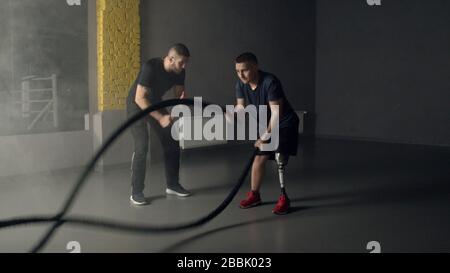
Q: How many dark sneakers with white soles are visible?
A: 2